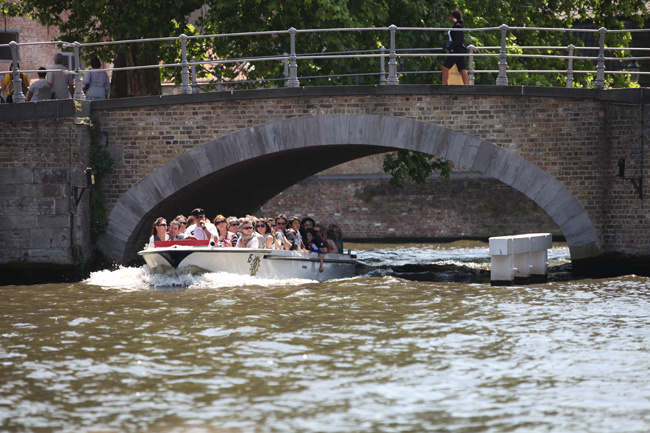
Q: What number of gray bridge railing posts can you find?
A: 12